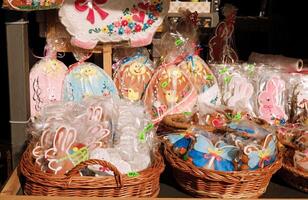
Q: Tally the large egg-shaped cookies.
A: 5